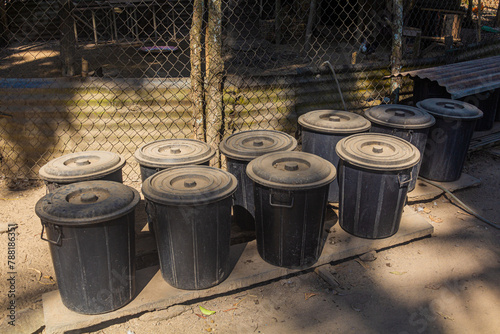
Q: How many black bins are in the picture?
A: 10